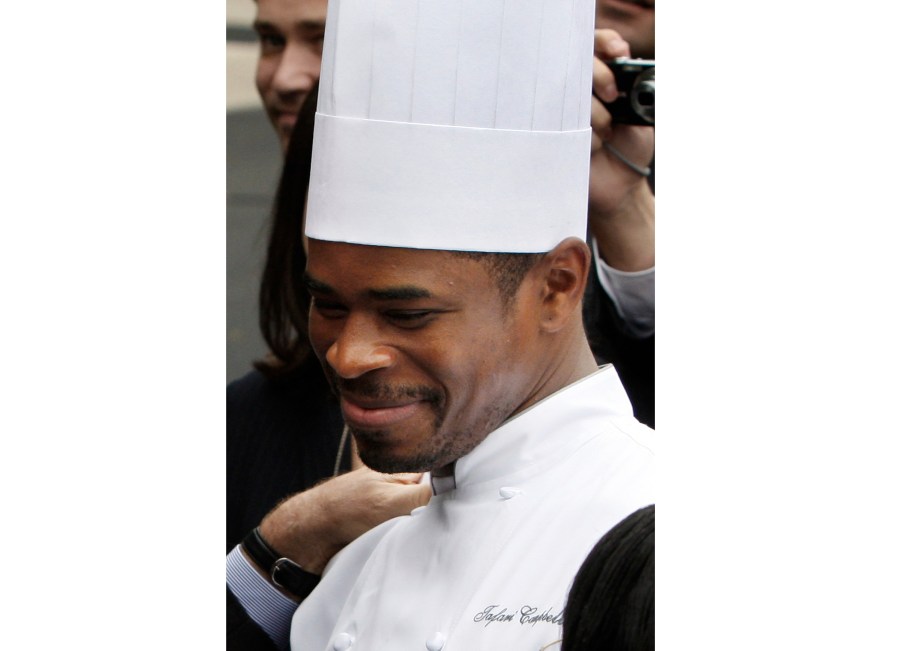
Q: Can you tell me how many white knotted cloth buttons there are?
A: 3